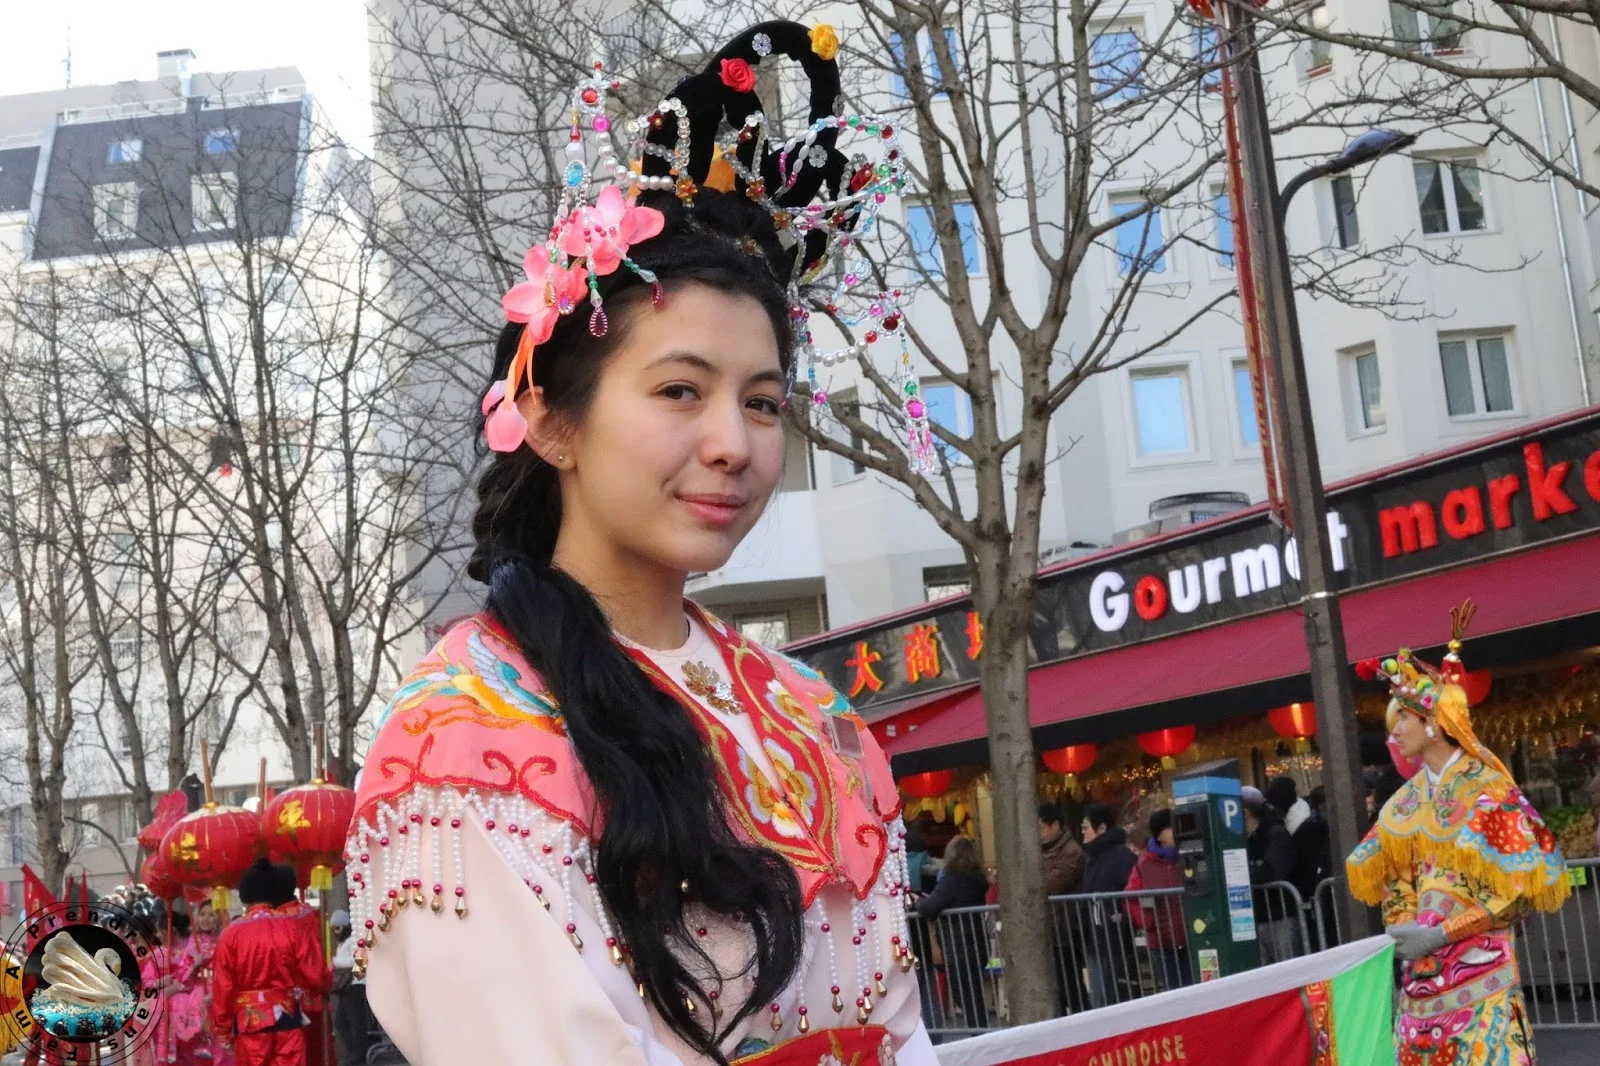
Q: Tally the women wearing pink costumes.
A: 3